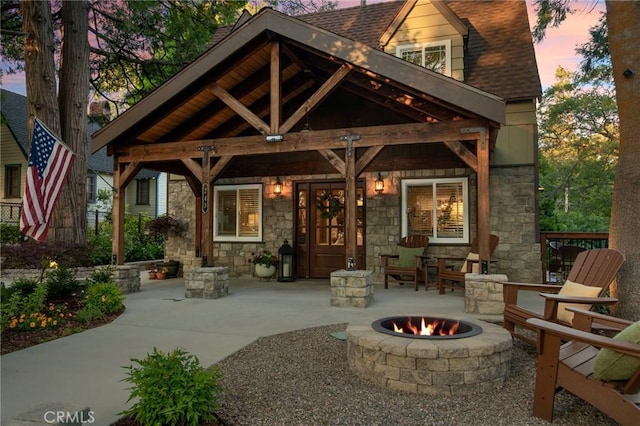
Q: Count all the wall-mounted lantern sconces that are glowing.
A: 2